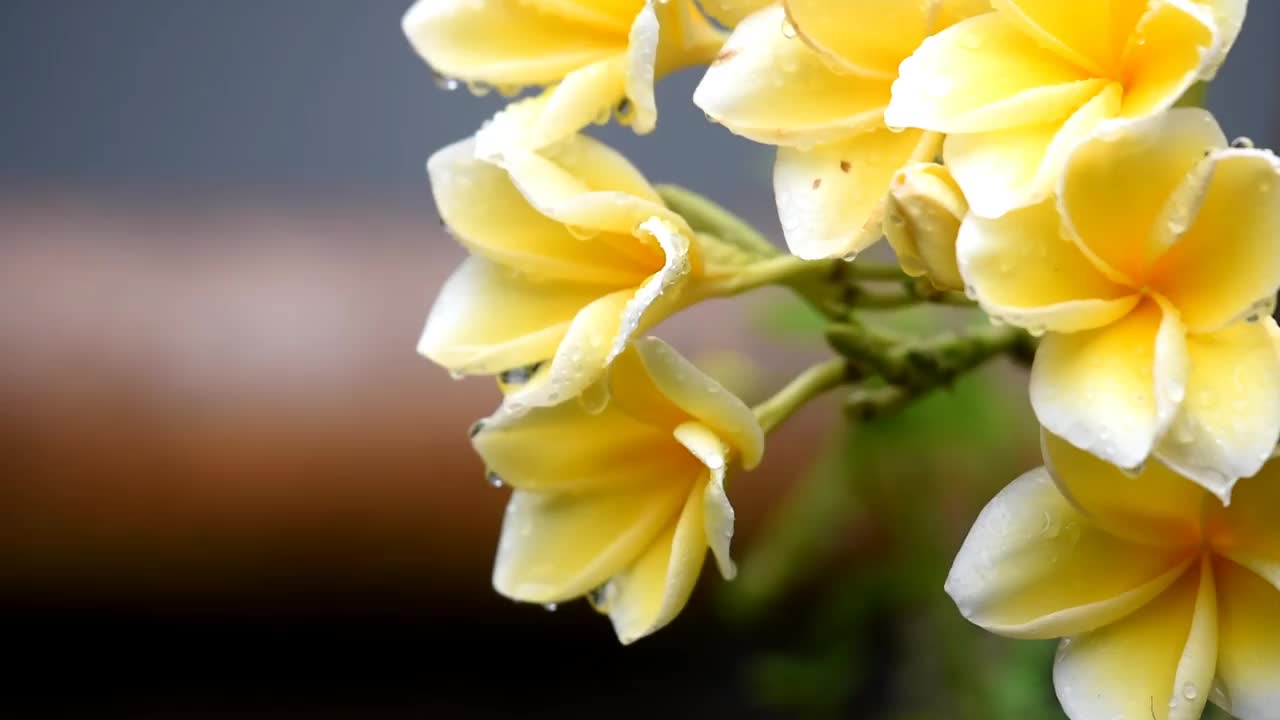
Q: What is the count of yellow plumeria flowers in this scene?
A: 7